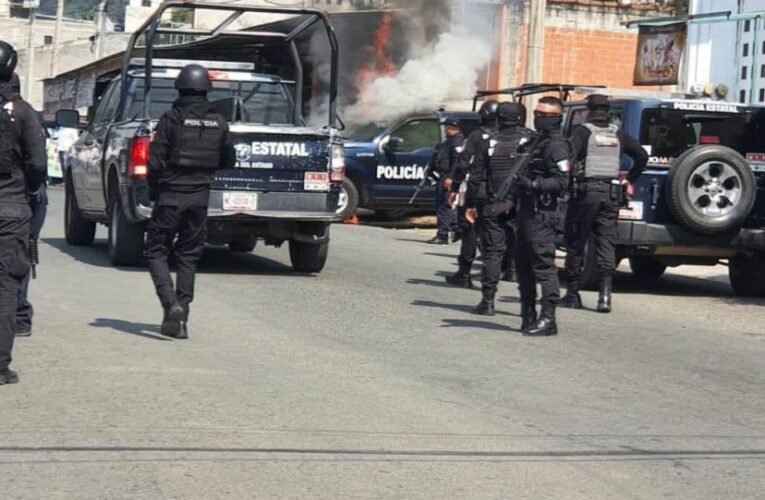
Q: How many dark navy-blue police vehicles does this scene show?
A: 3